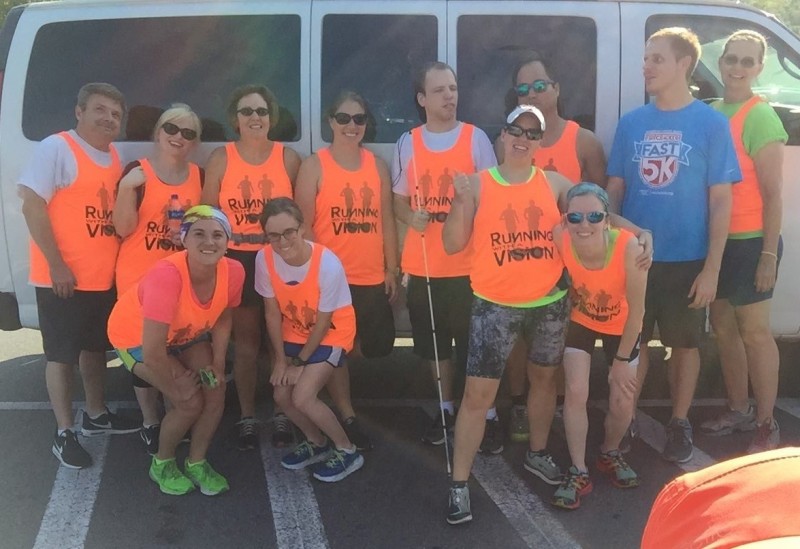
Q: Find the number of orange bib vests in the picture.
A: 11